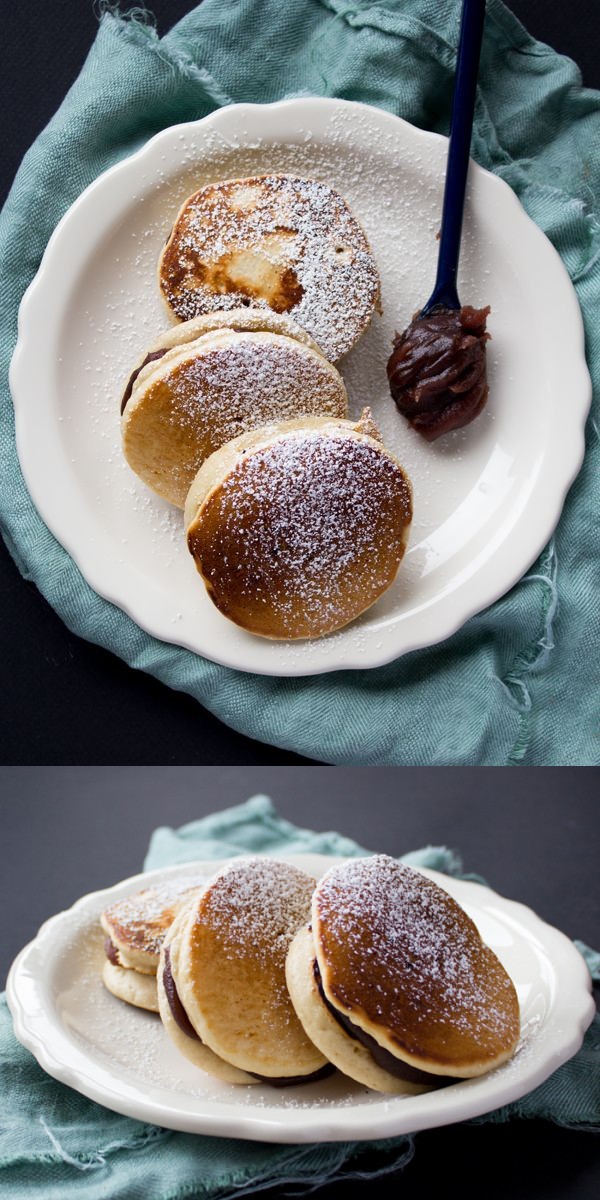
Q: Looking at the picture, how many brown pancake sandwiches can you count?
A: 6